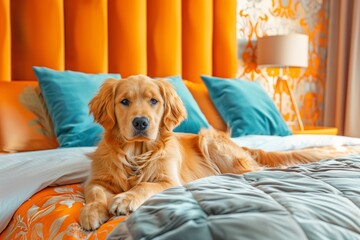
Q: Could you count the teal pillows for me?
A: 3